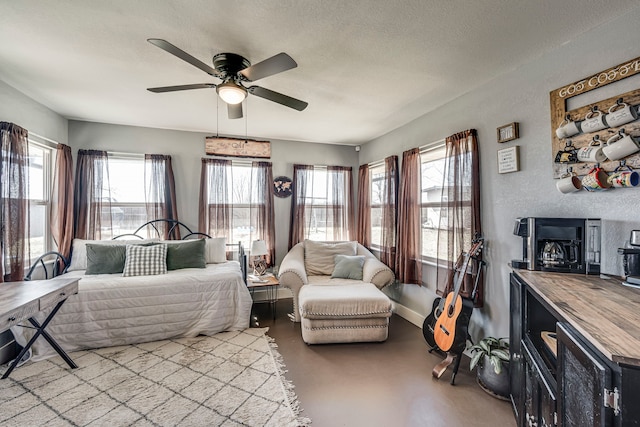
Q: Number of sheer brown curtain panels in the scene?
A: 12